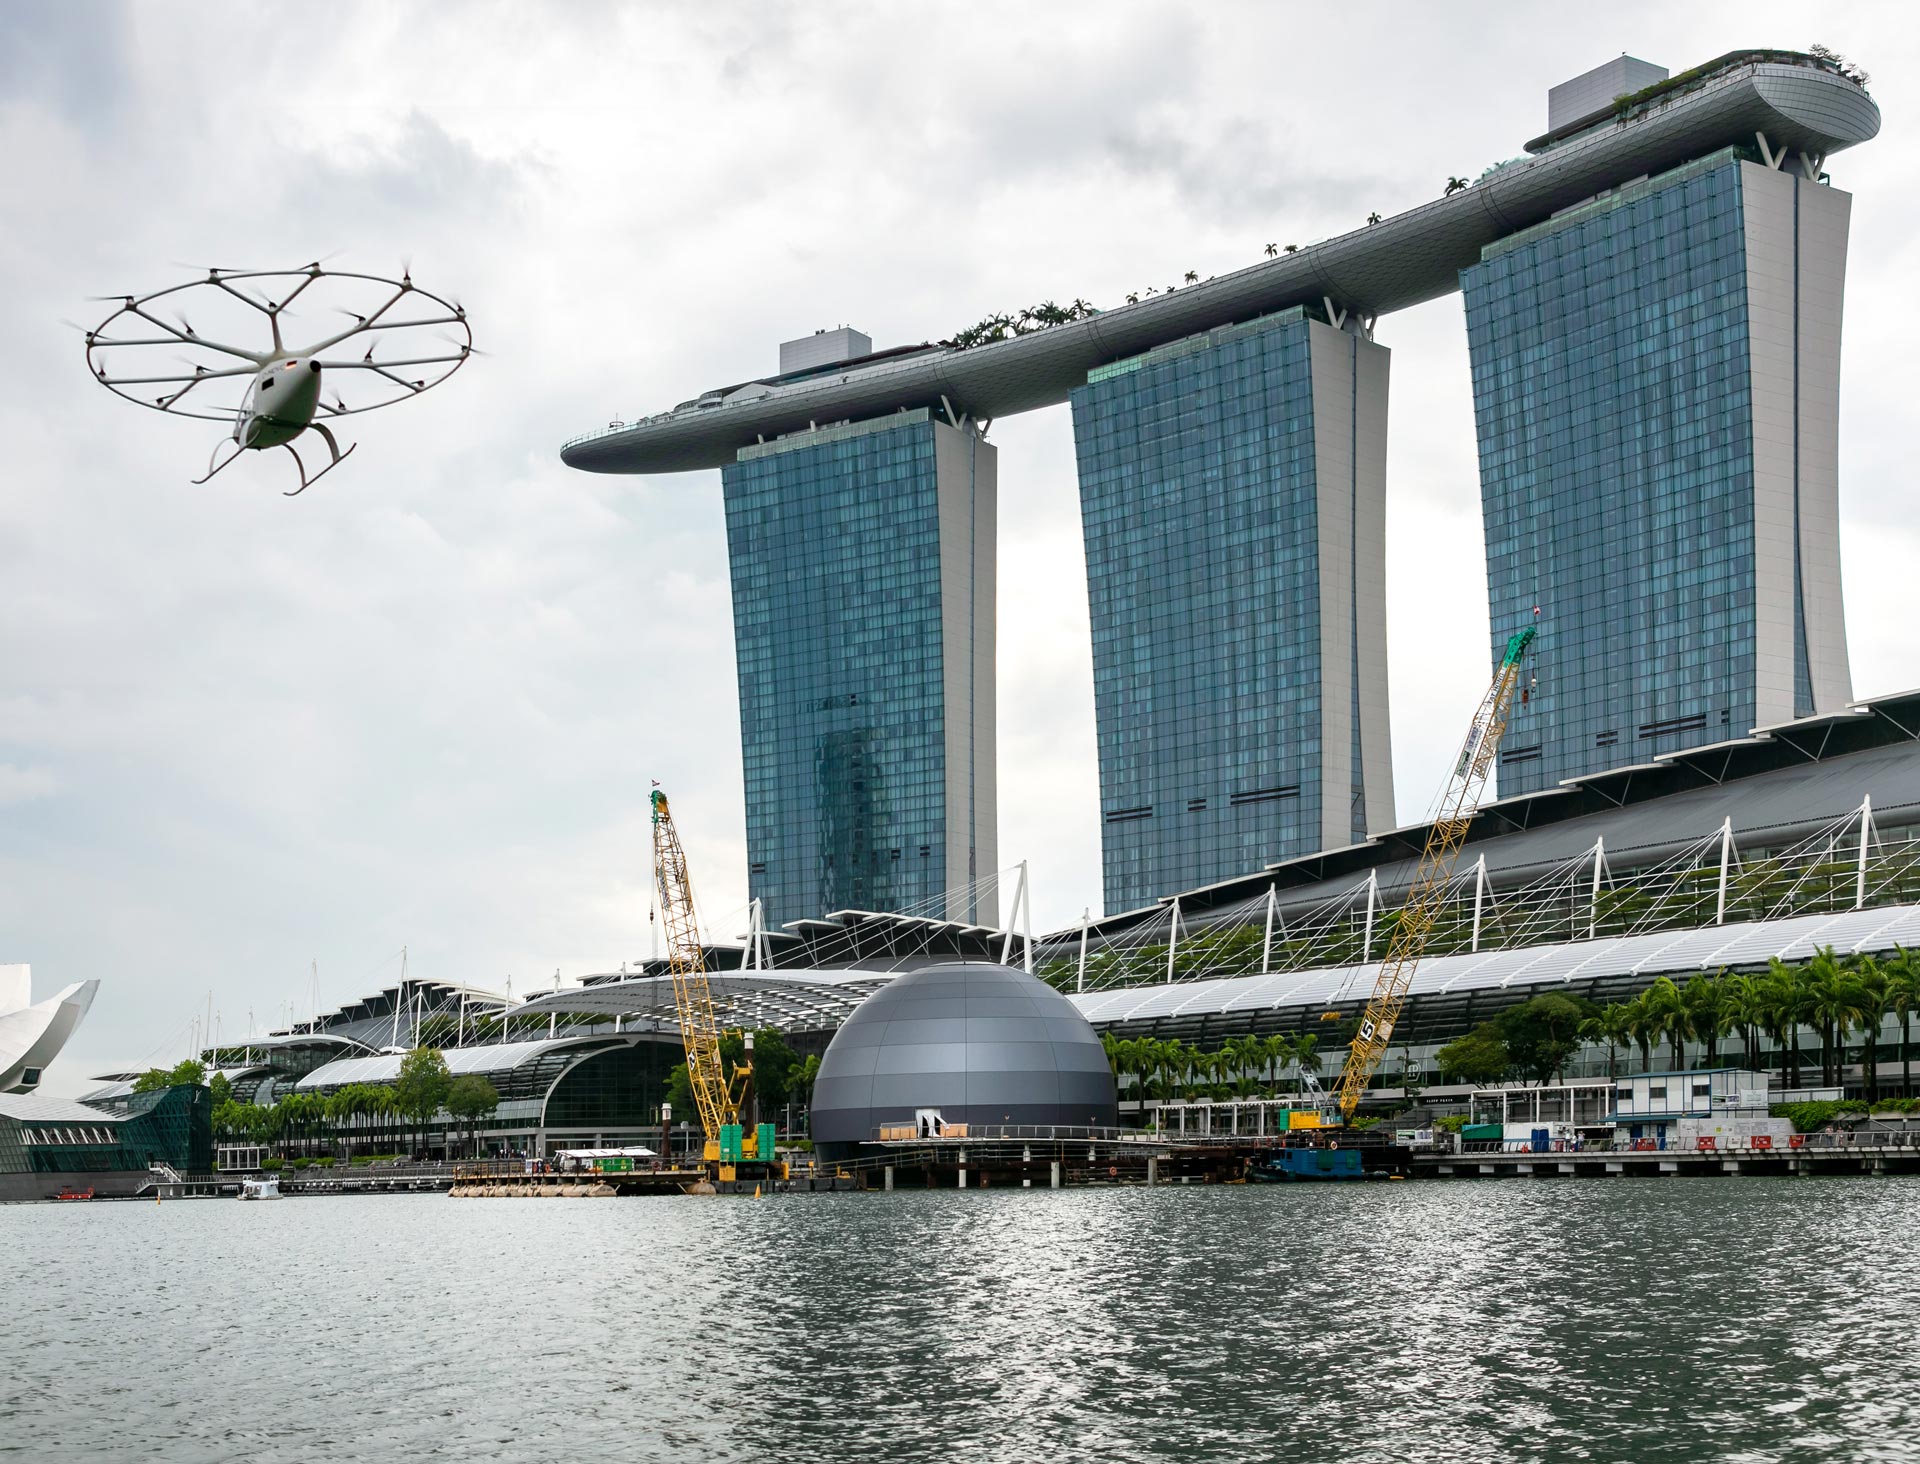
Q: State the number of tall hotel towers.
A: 3